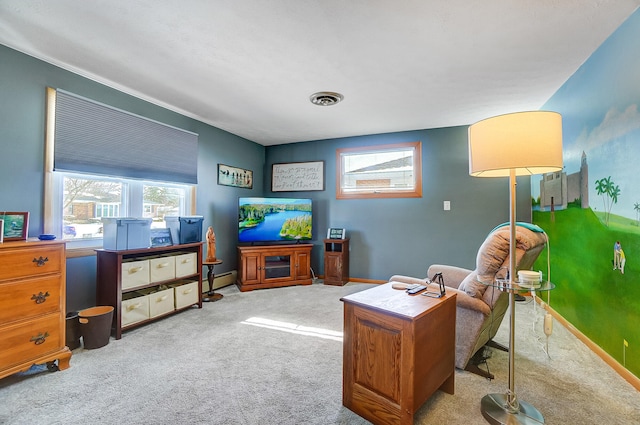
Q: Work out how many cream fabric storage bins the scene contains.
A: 6